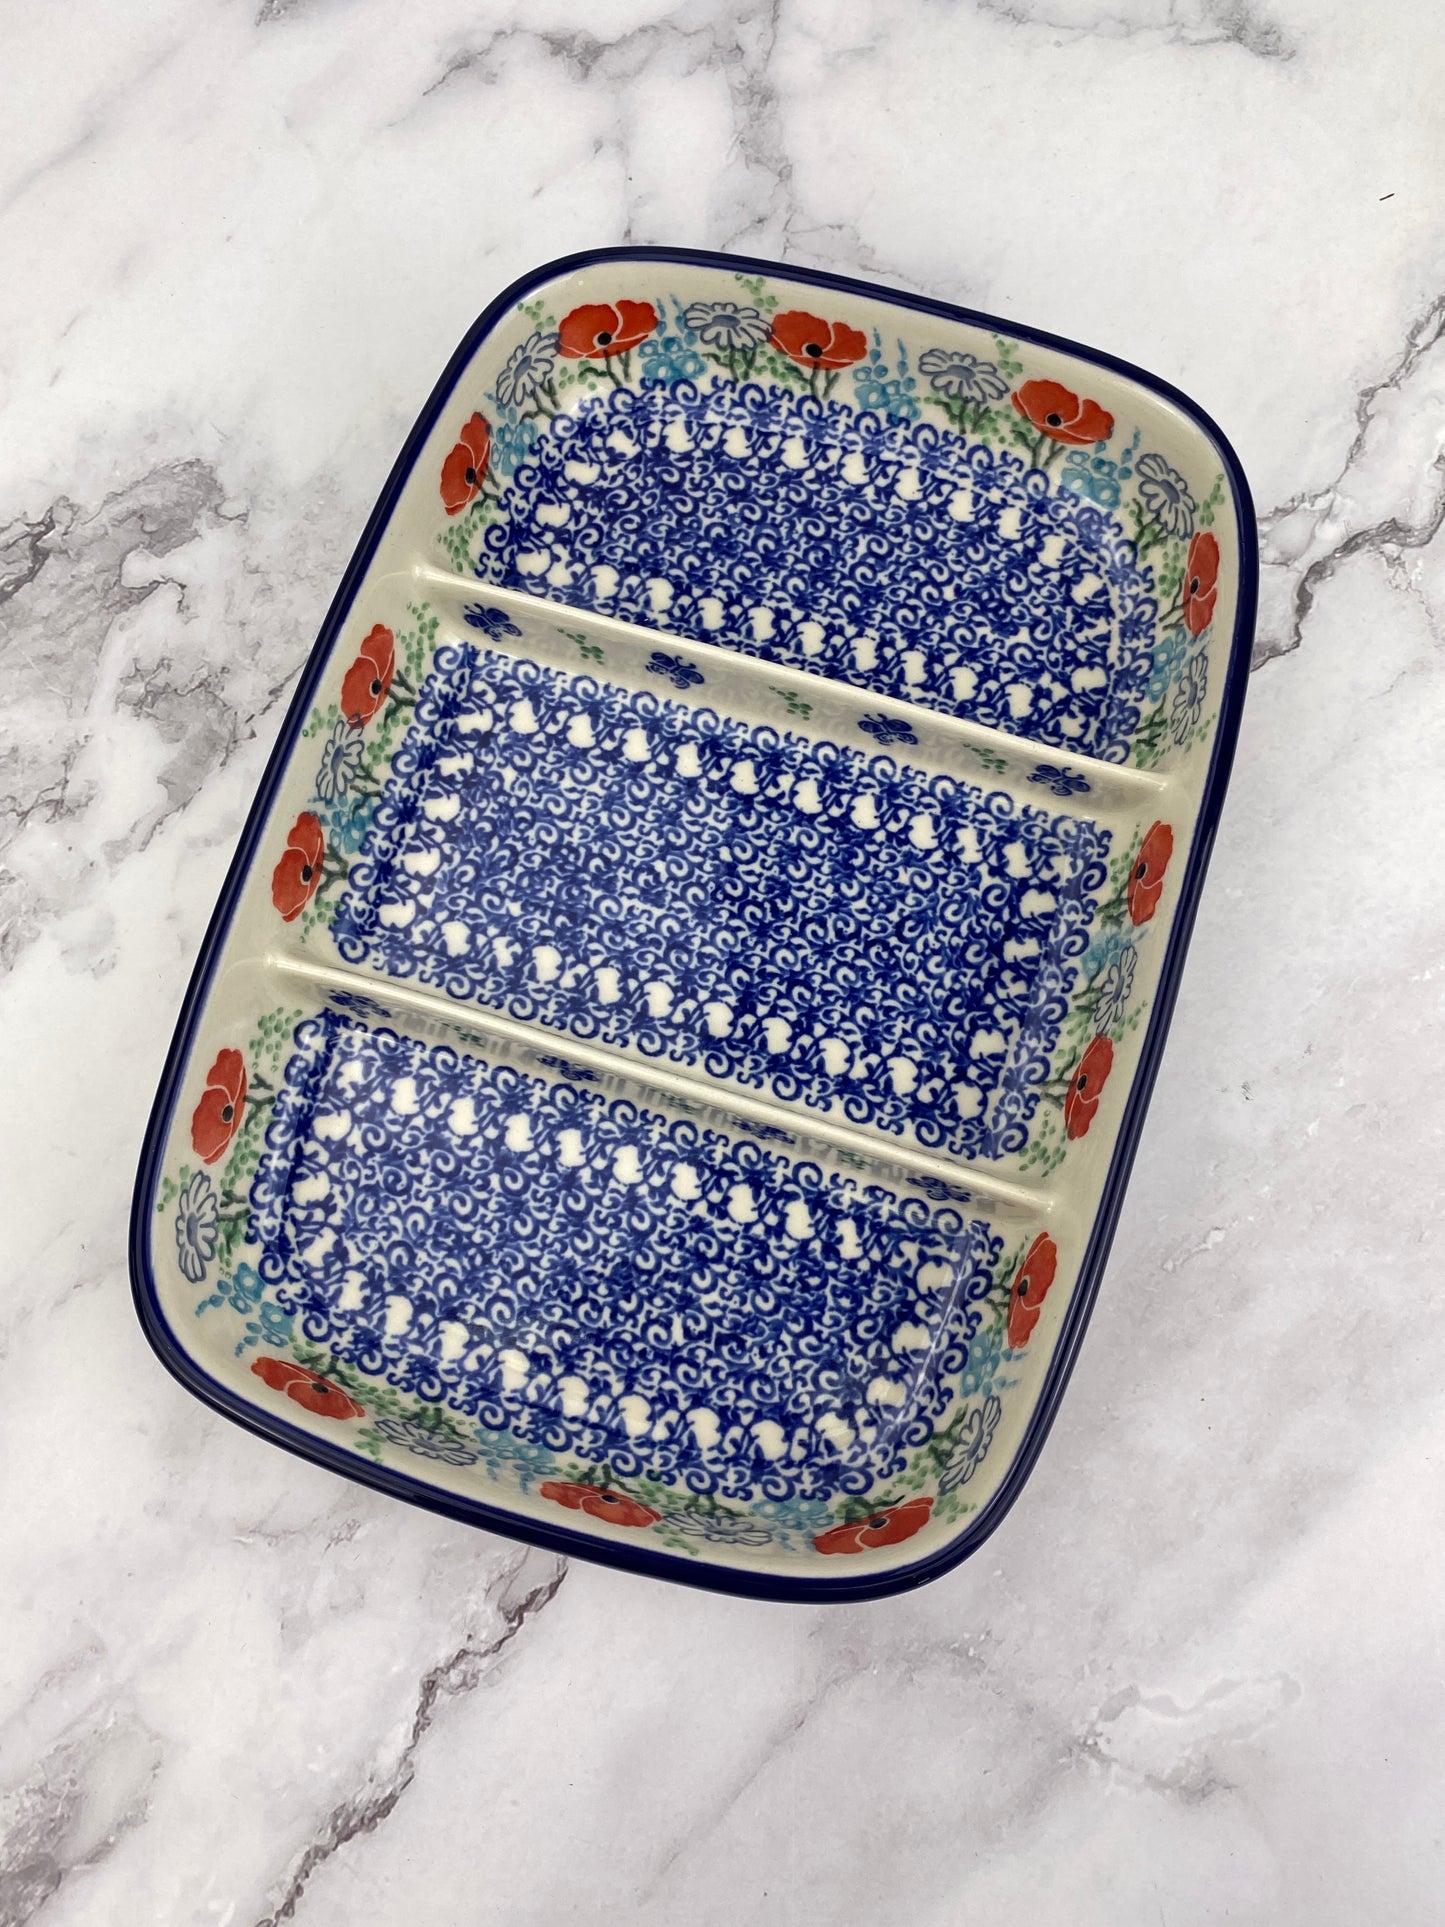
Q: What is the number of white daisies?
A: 11